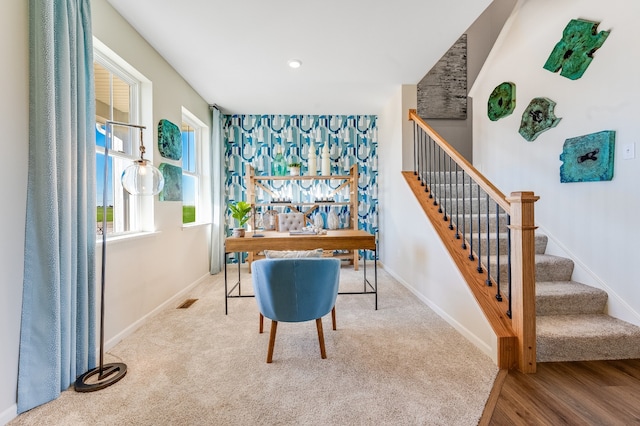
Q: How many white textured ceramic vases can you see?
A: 2